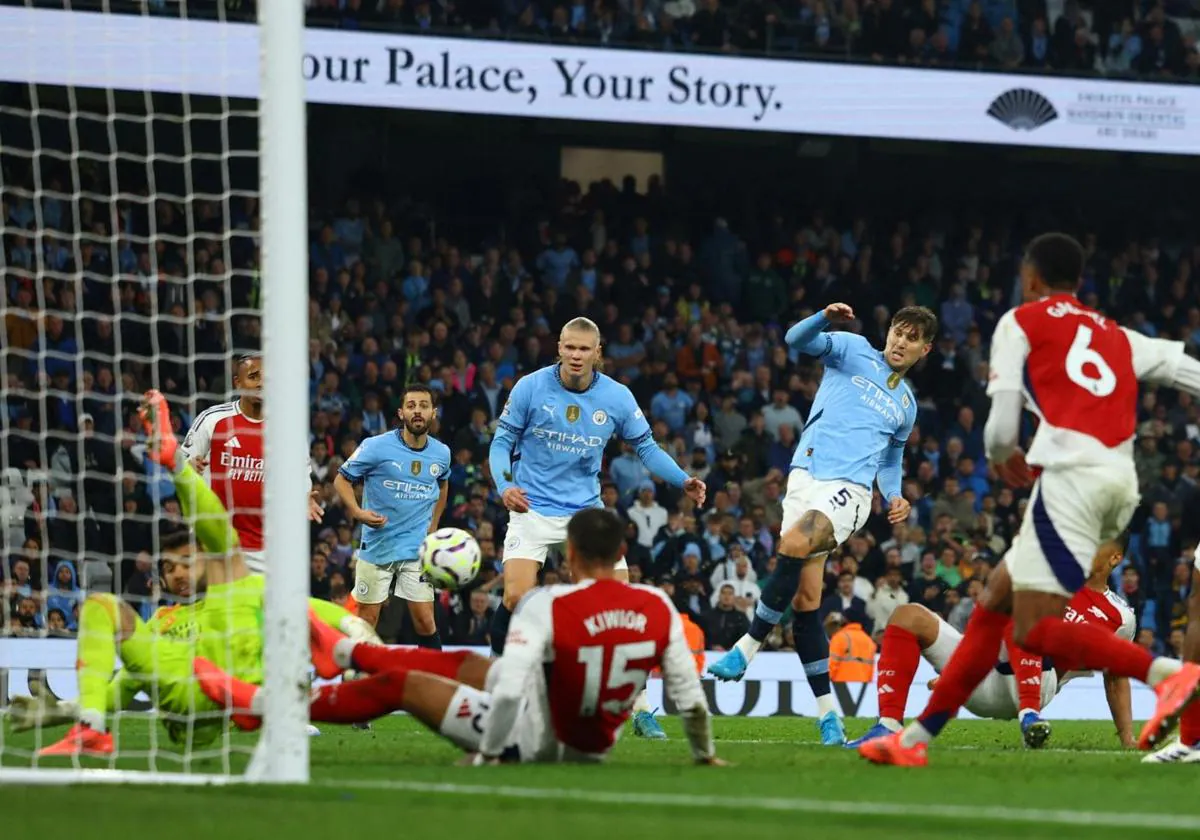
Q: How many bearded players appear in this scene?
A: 2